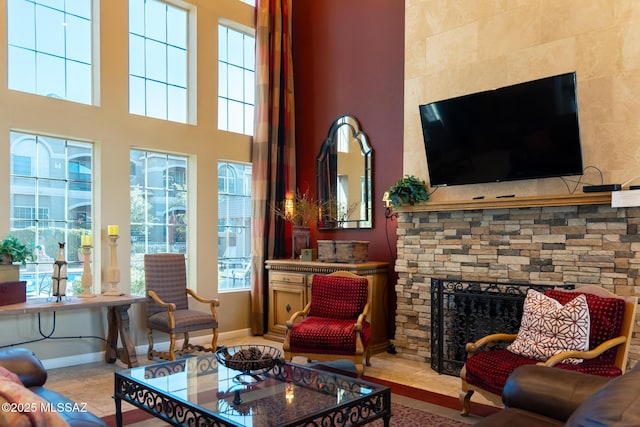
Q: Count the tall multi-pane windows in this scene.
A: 6